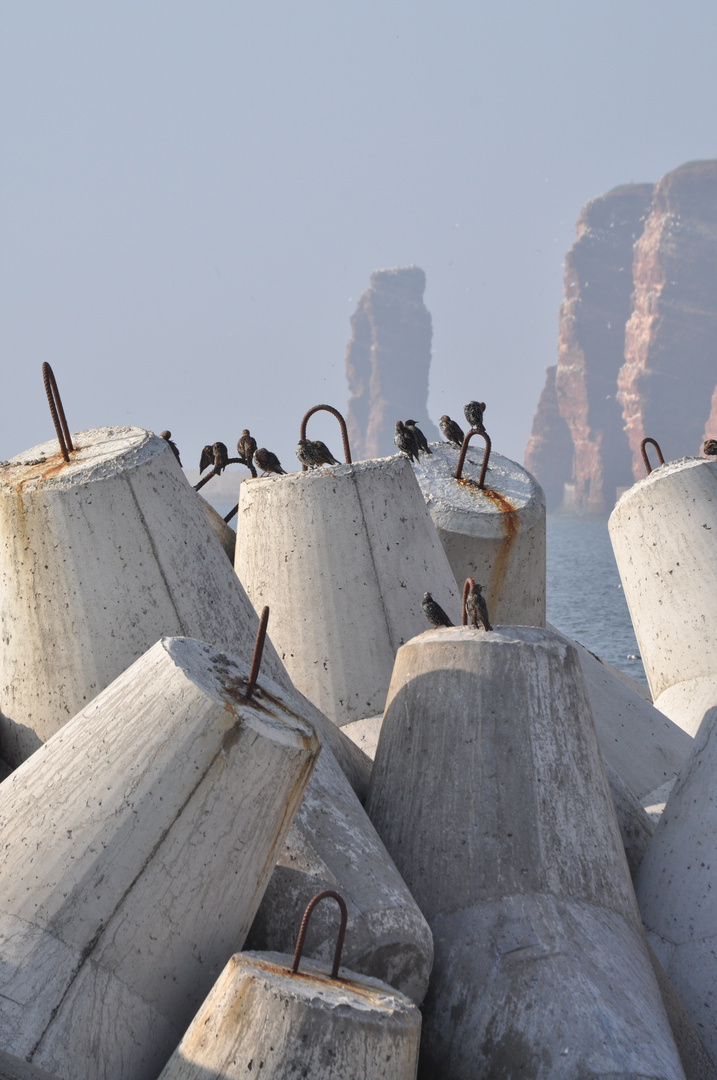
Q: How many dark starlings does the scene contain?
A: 14